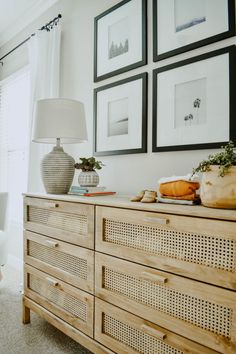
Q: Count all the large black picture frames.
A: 4